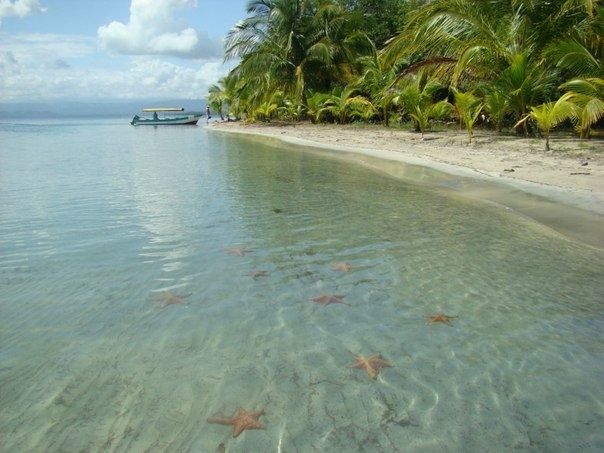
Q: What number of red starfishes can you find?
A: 8